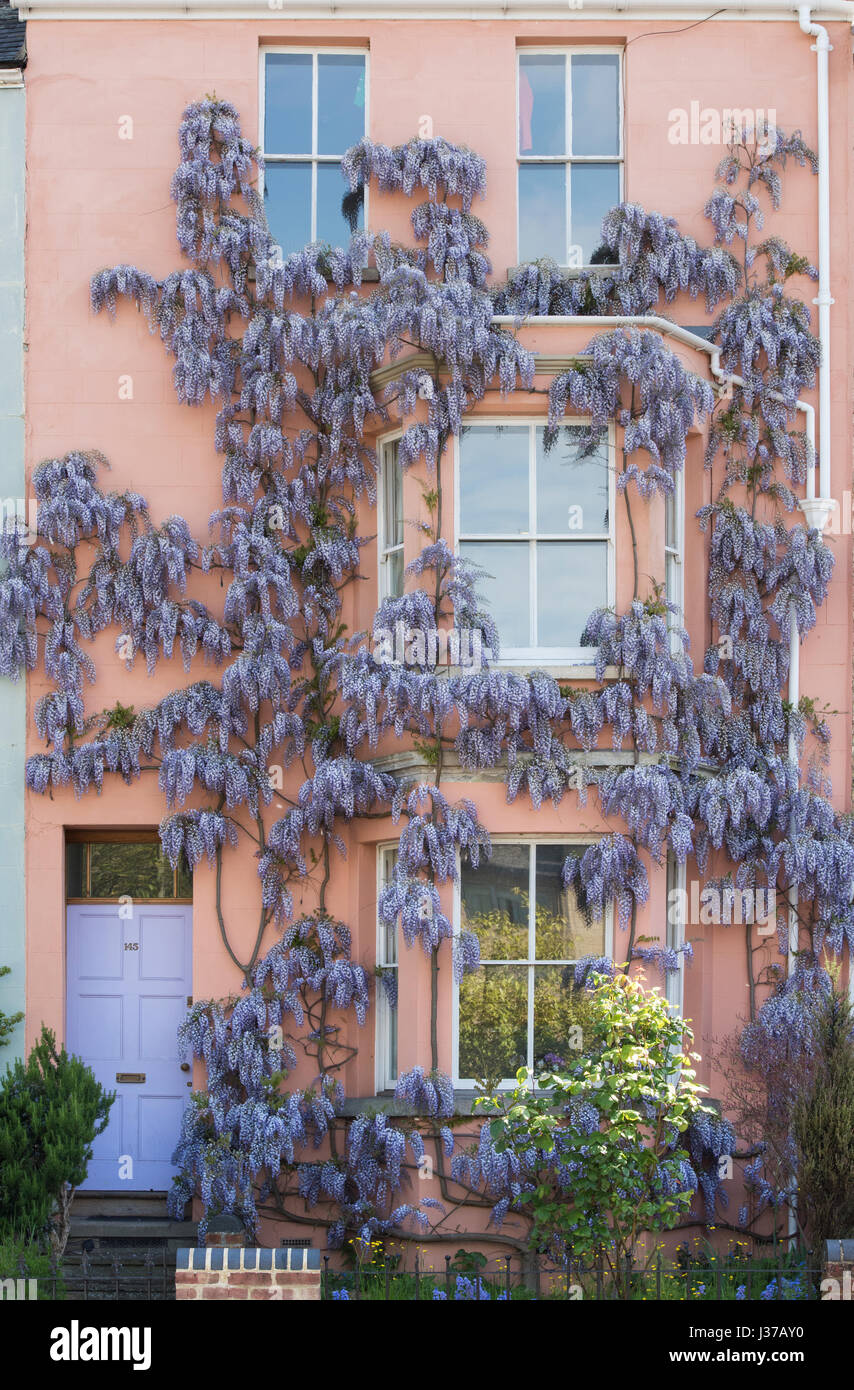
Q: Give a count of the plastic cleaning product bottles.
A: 0